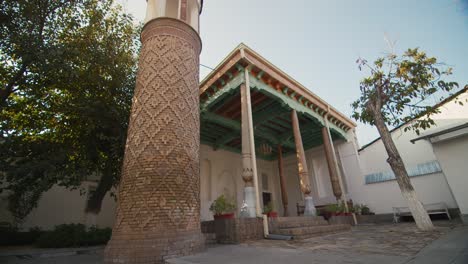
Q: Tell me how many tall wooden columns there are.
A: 4